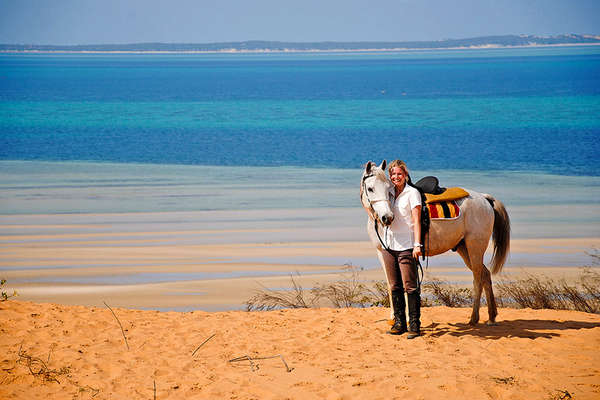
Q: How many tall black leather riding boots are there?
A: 2